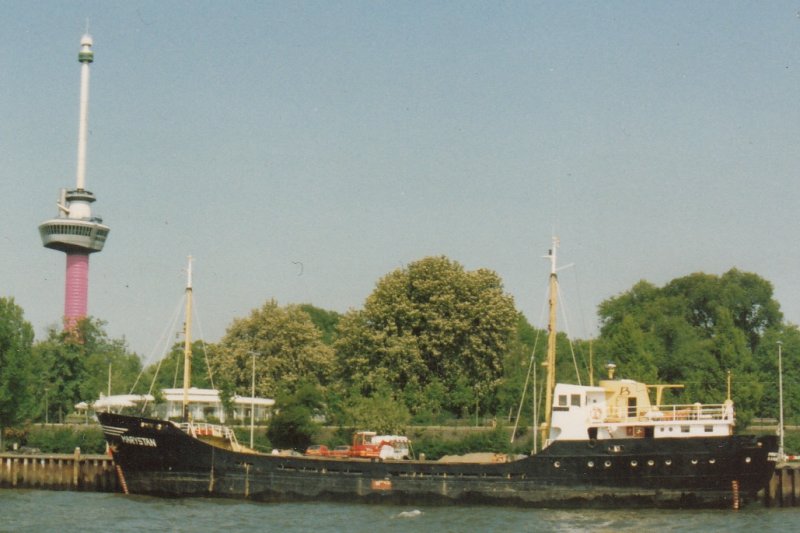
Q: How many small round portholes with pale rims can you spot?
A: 9